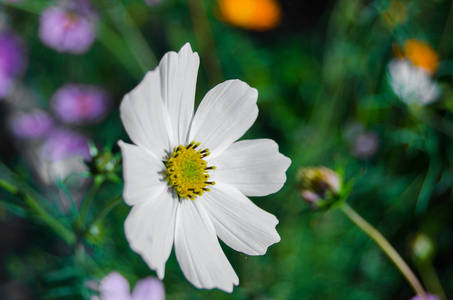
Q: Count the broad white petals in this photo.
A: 8